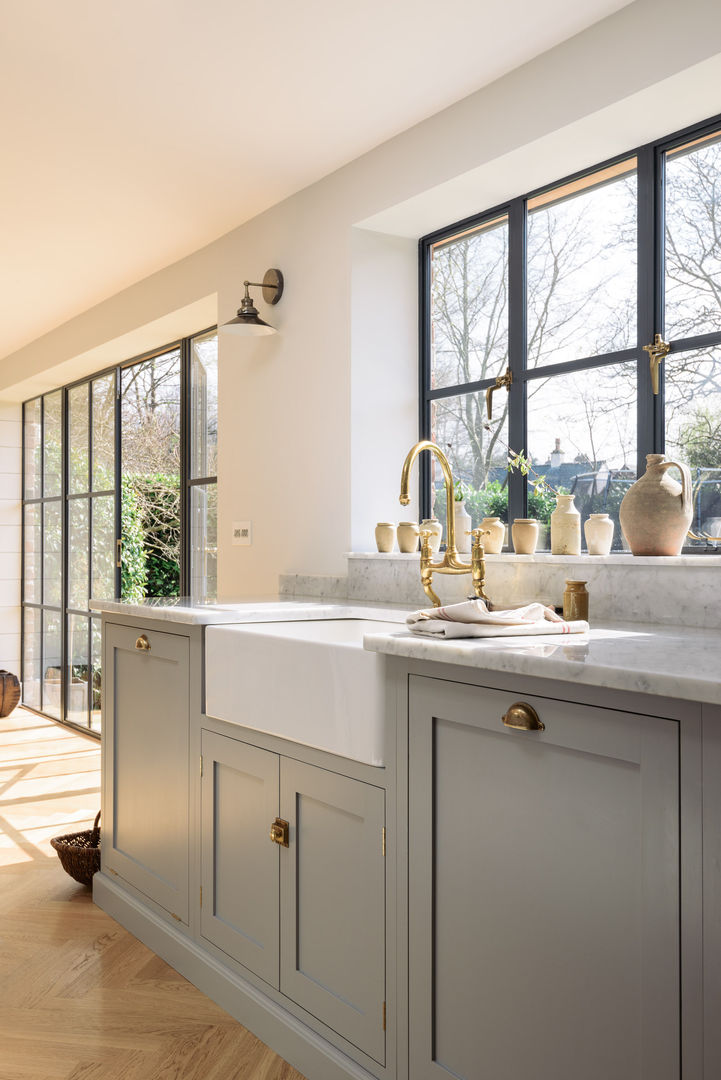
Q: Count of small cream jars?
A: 6